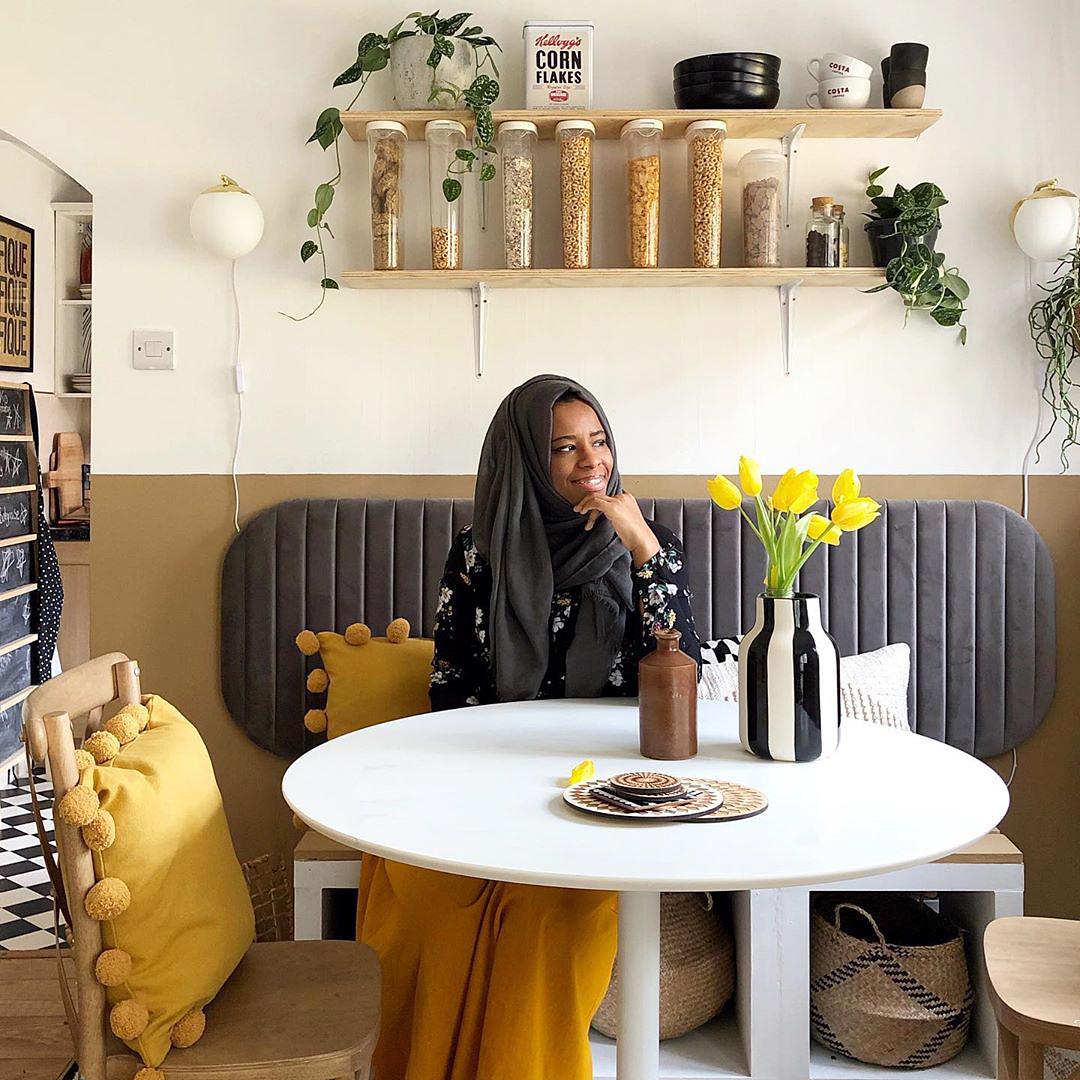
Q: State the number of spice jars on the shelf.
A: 2